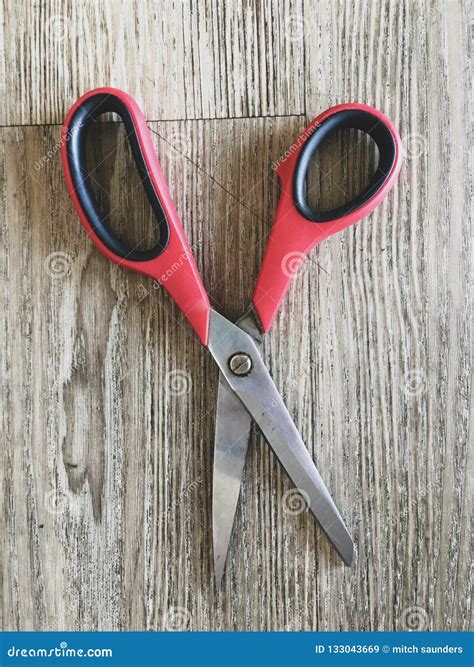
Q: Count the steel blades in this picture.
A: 2